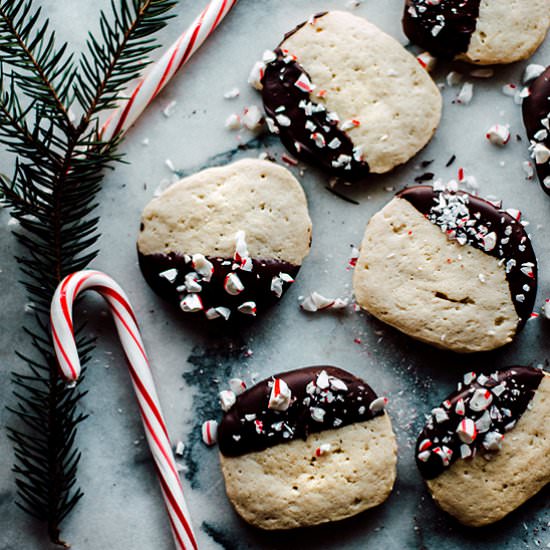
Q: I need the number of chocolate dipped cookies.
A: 7